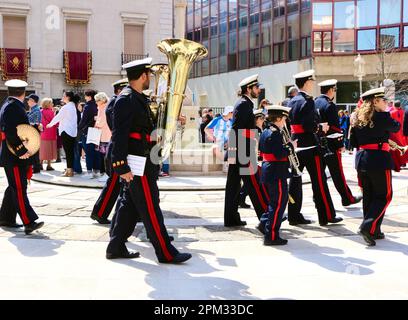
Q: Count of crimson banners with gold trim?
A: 2